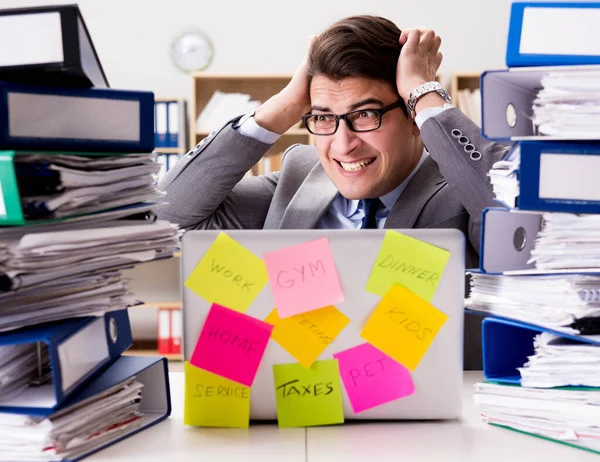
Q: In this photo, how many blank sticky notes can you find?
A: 0